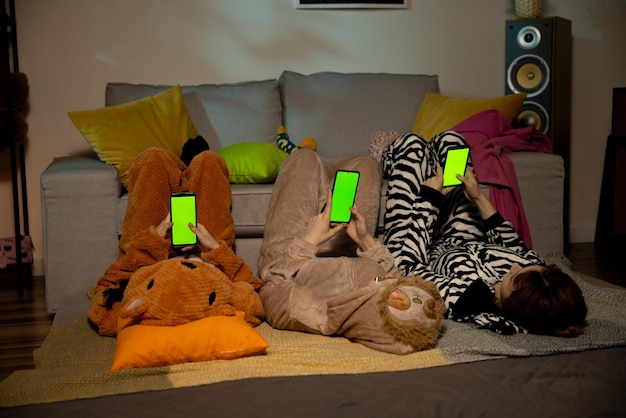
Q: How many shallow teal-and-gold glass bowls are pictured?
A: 0